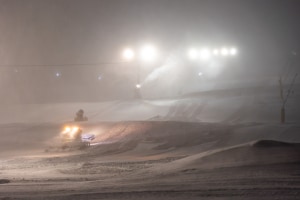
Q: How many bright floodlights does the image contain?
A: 7